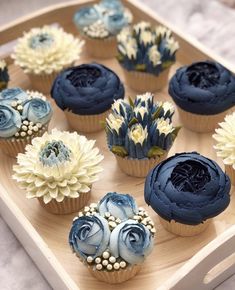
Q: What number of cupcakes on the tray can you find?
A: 12